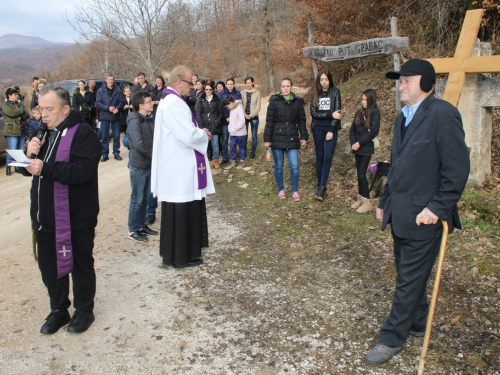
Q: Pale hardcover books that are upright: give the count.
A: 0